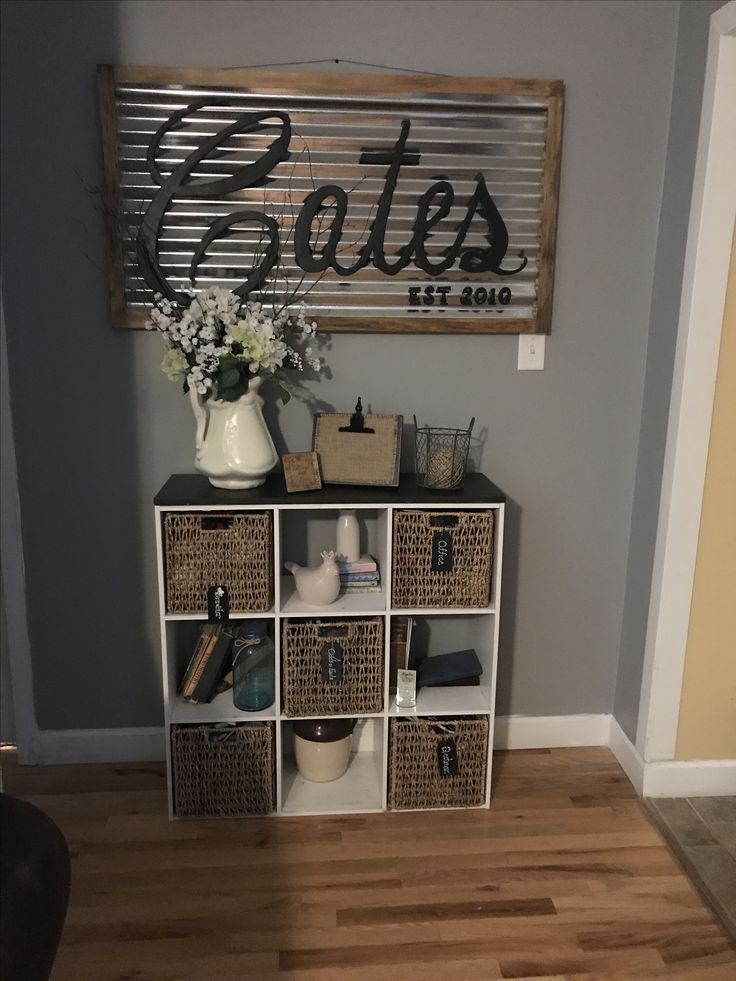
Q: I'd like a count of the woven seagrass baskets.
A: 5